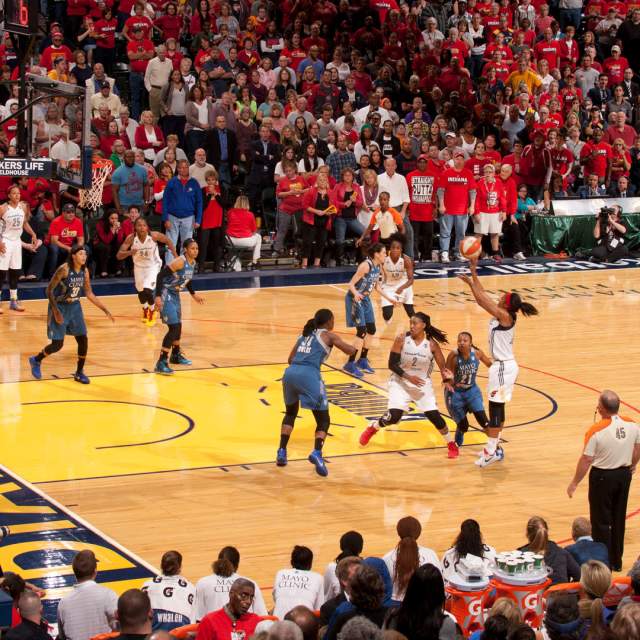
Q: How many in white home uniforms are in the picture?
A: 5